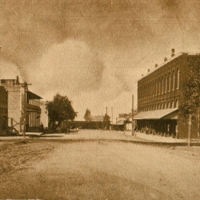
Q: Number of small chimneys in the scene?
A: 5